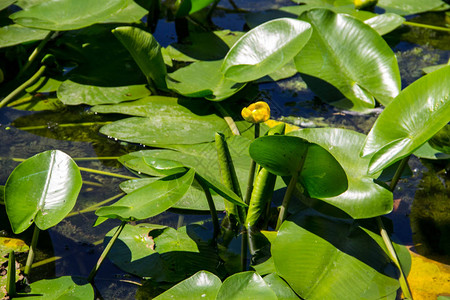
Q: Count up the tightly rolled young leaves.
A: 2